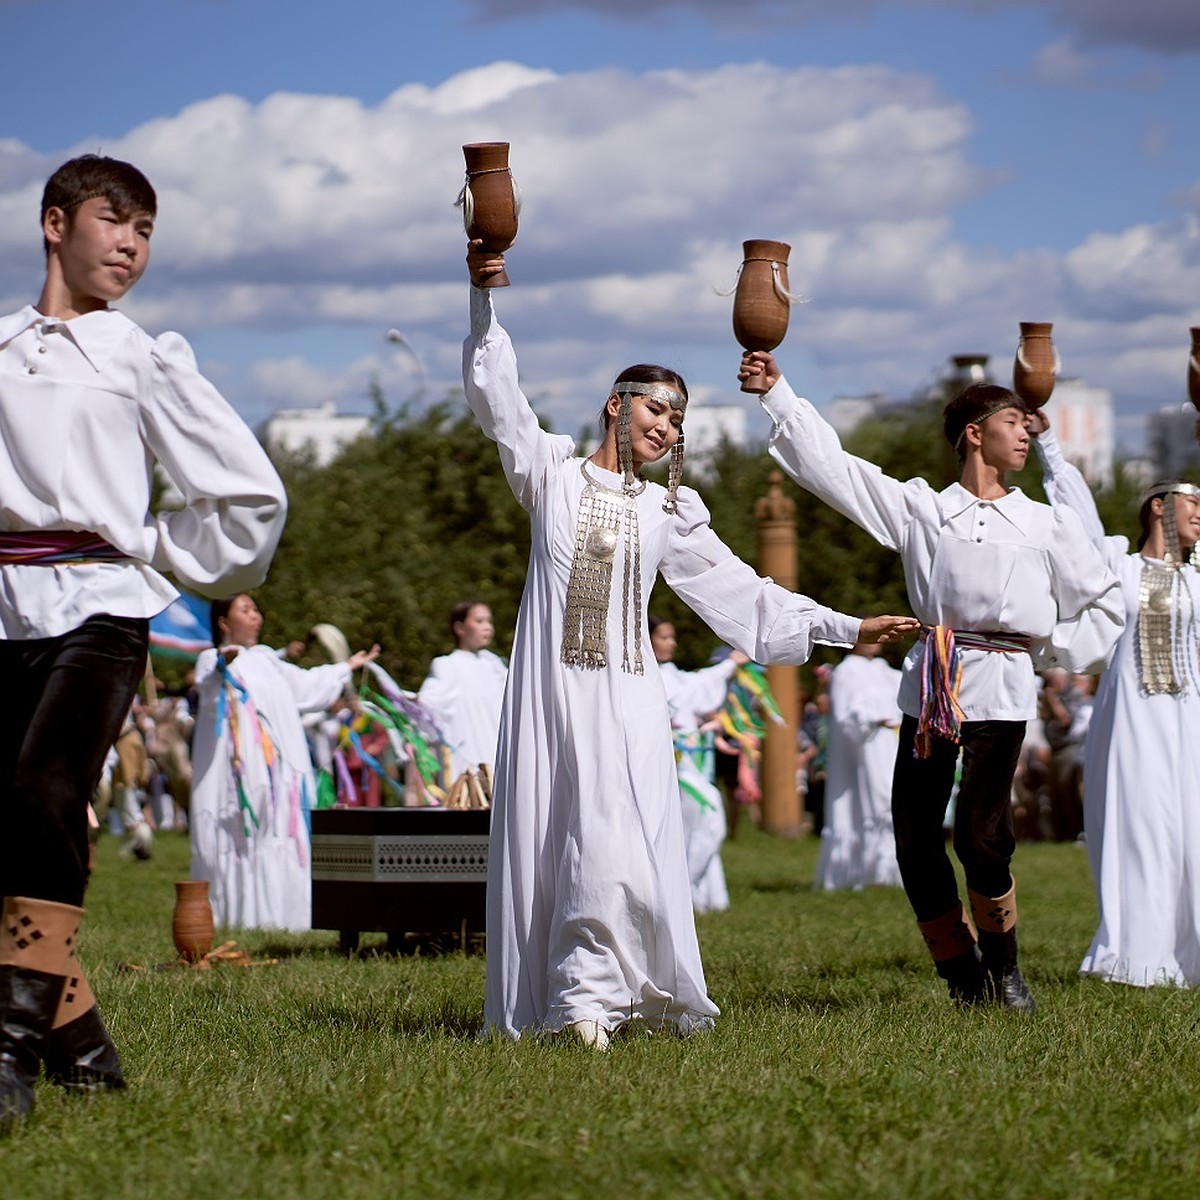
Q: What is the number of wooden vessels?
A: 5